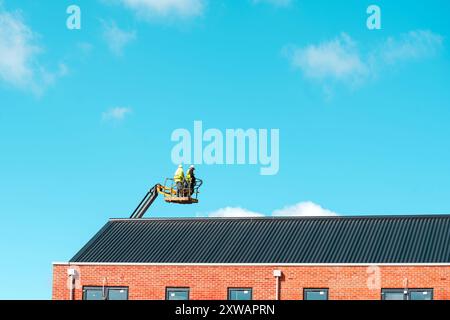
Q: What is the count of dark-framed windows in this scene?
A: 5